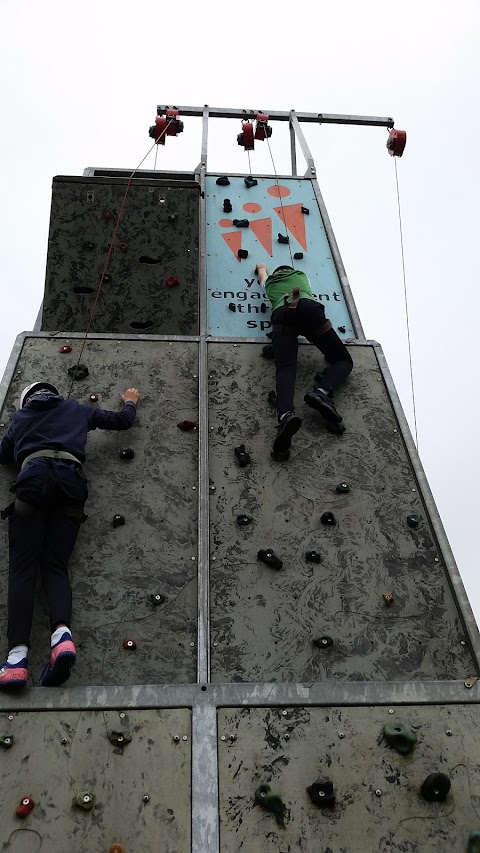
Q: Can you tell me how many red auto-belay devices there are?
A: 5